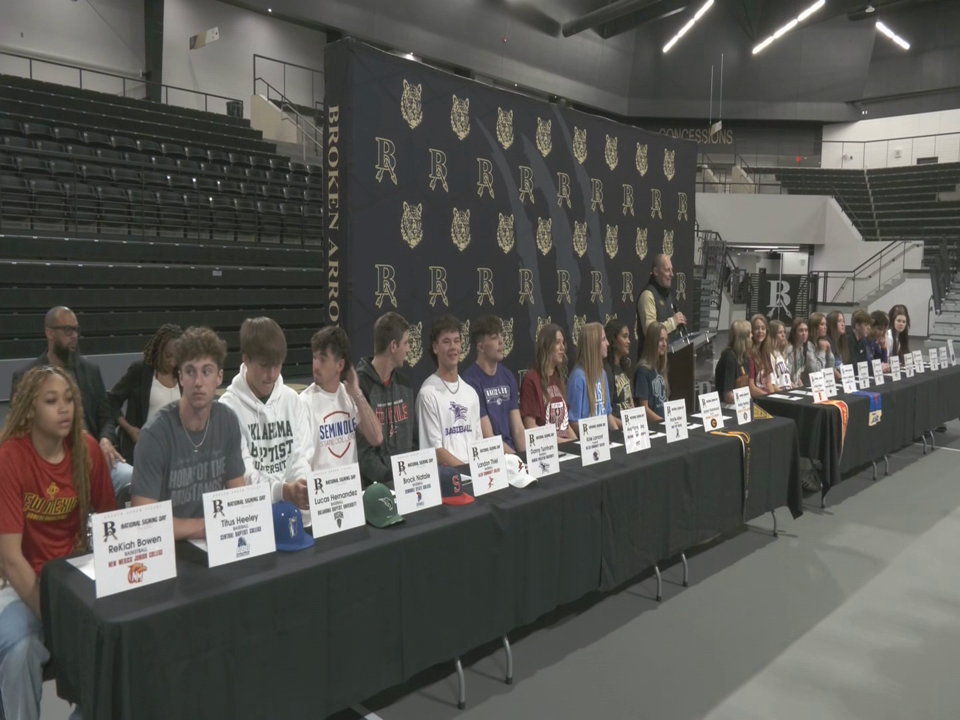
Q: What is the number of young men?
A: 8